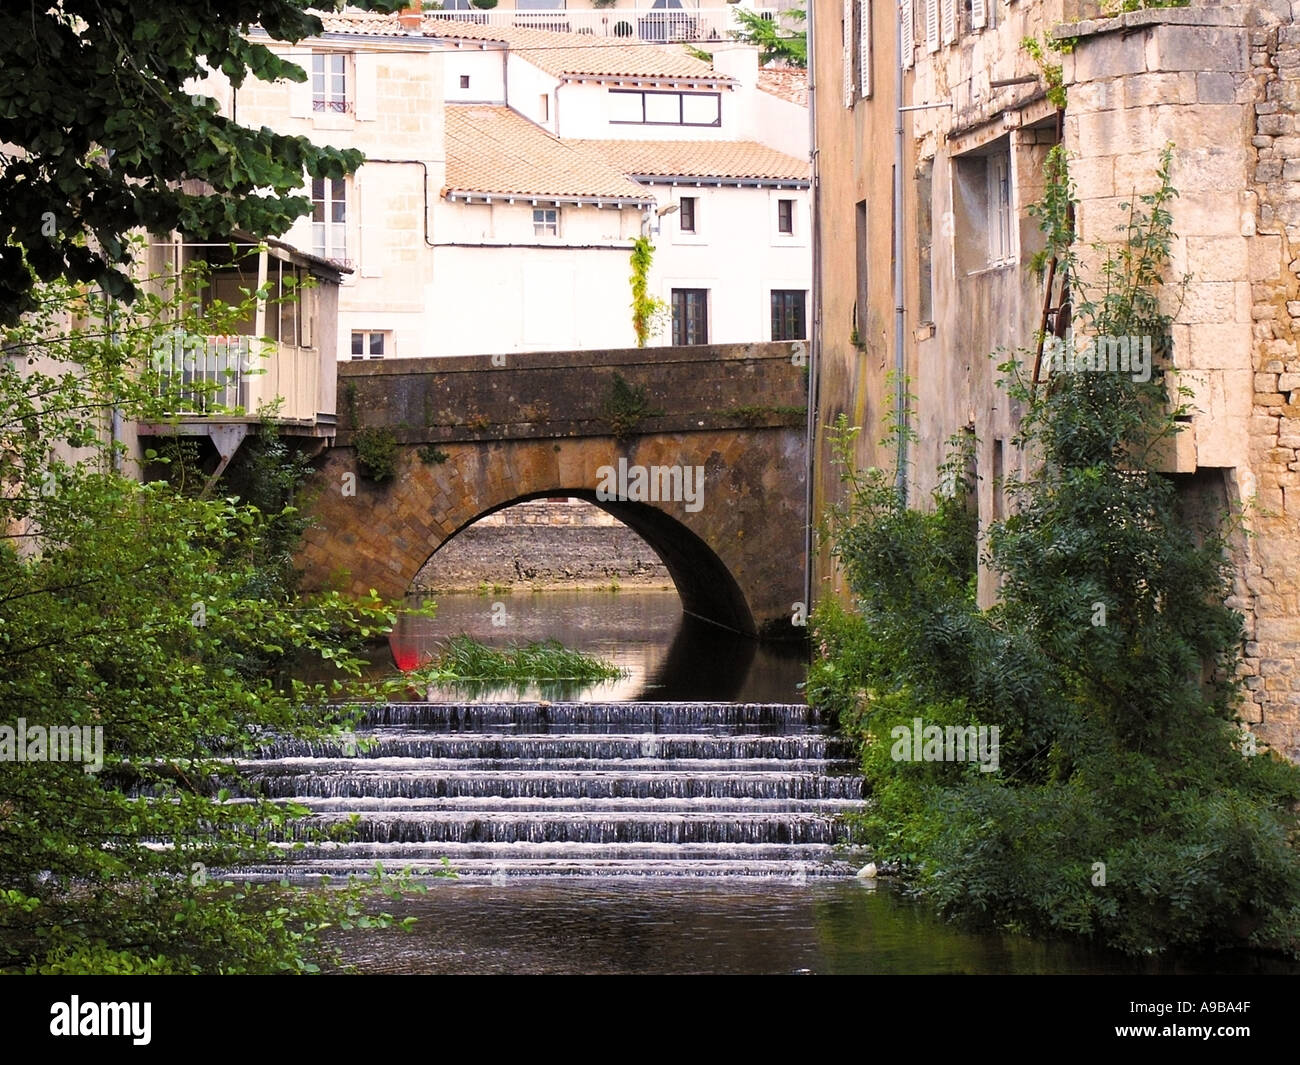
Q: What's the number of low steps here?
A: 5